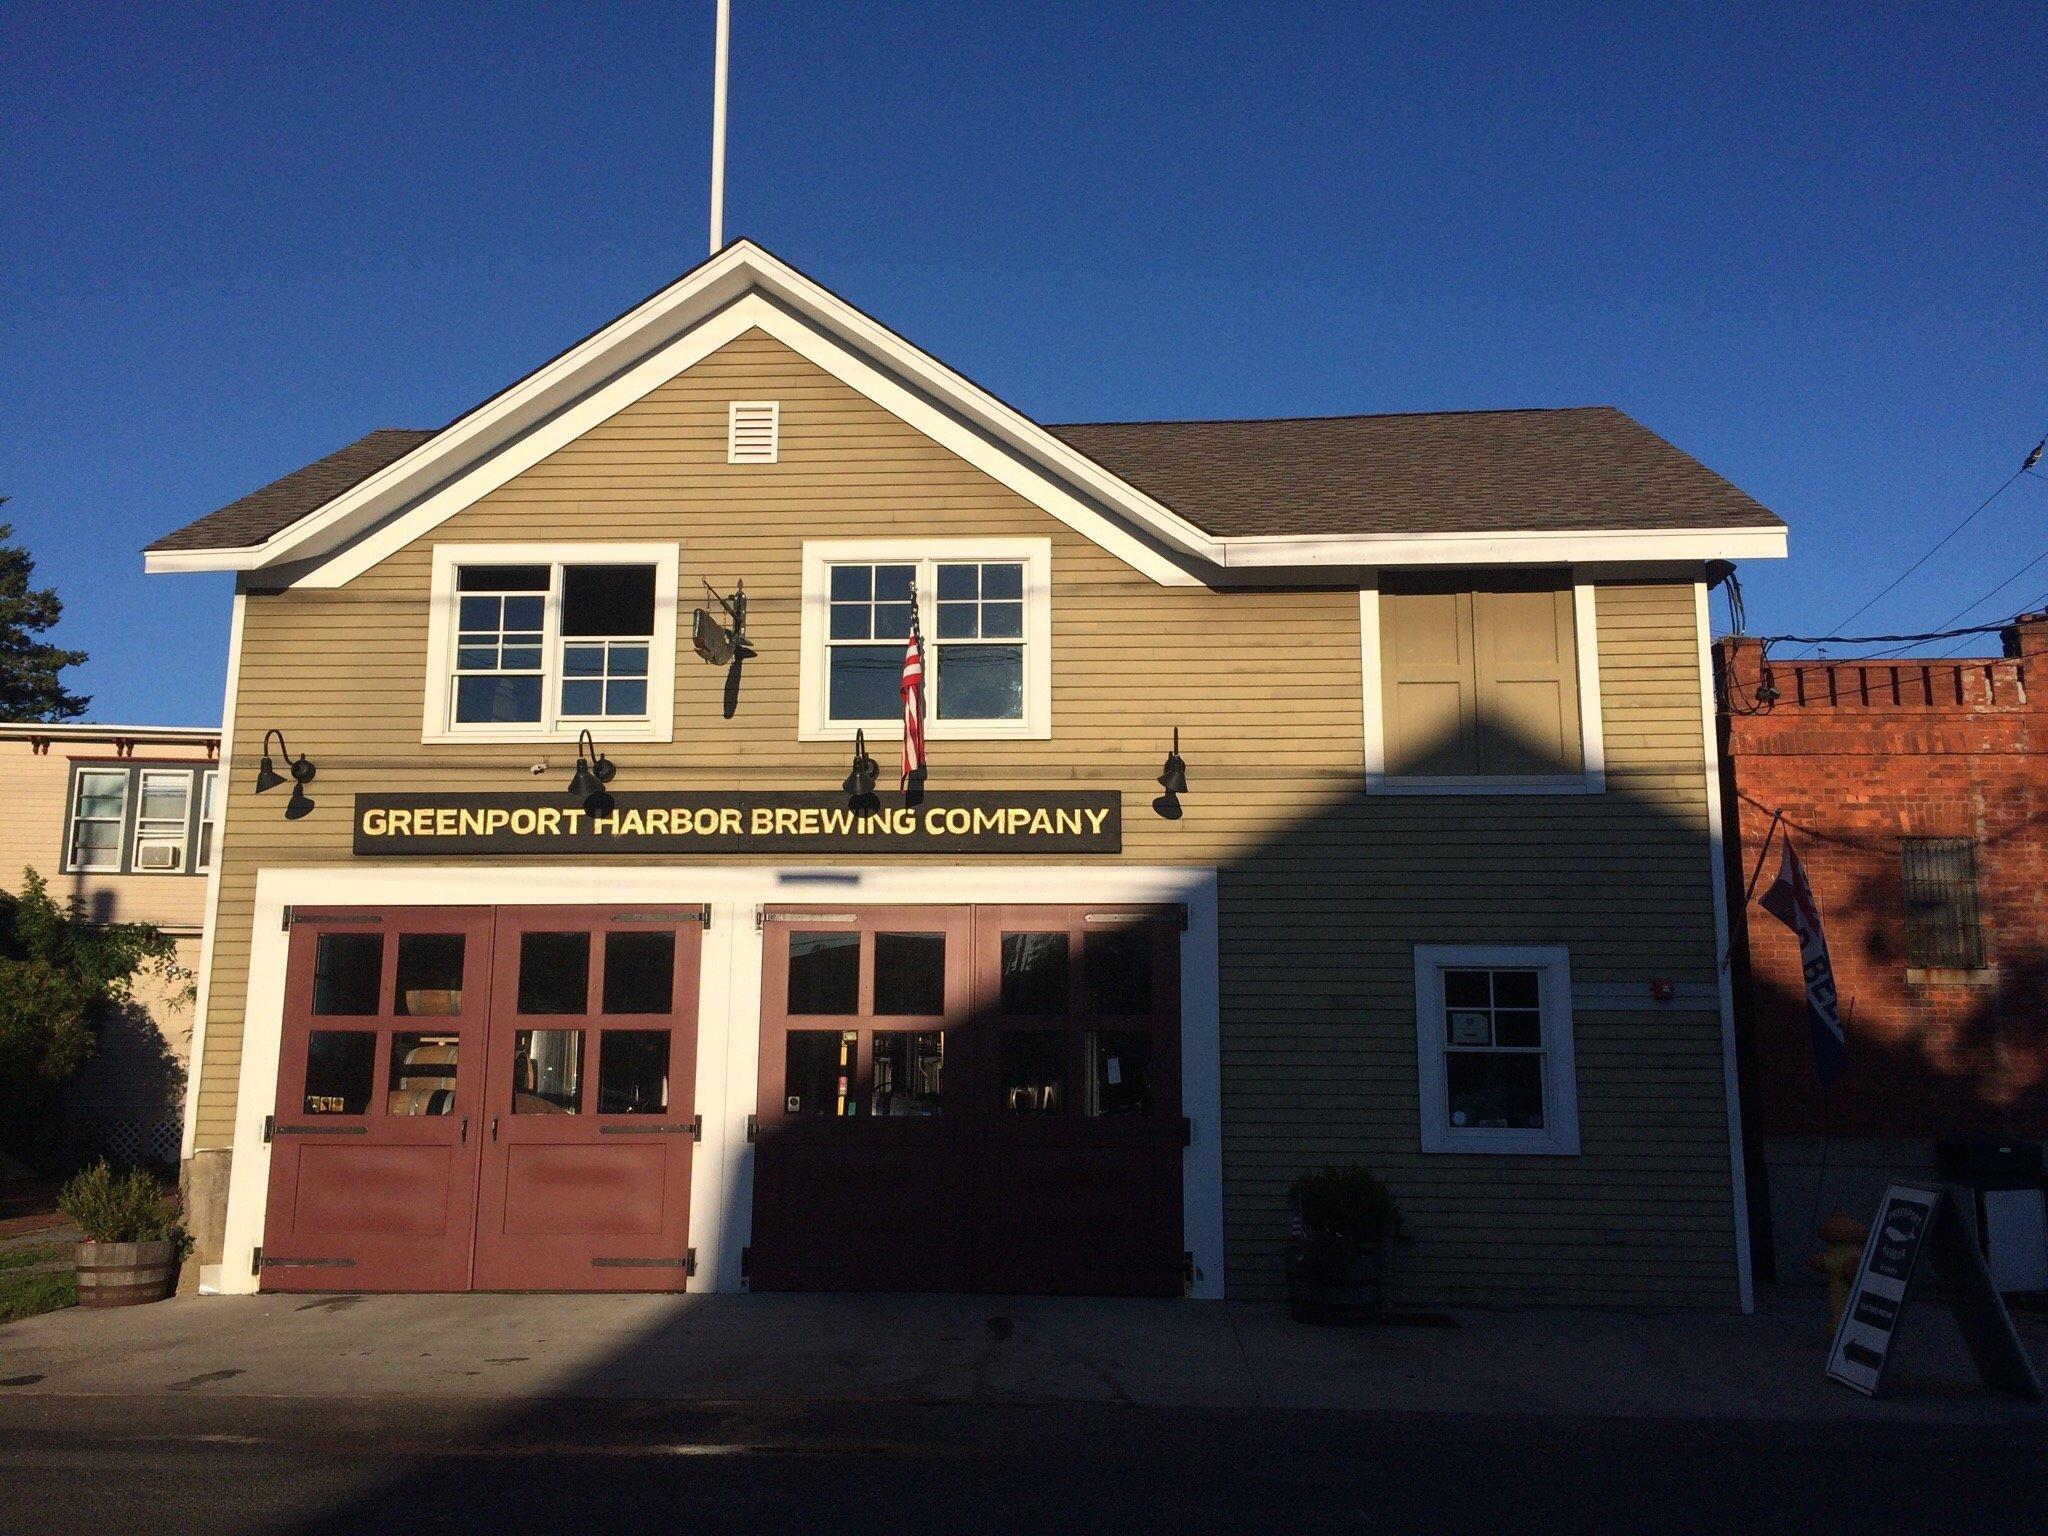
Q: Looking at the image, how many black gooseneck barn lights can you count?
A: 4